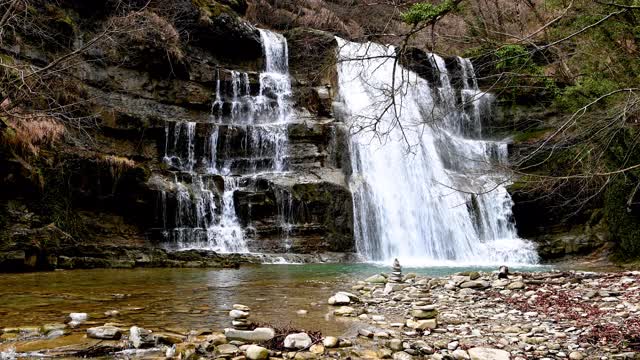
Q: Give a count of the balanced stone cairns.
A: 3